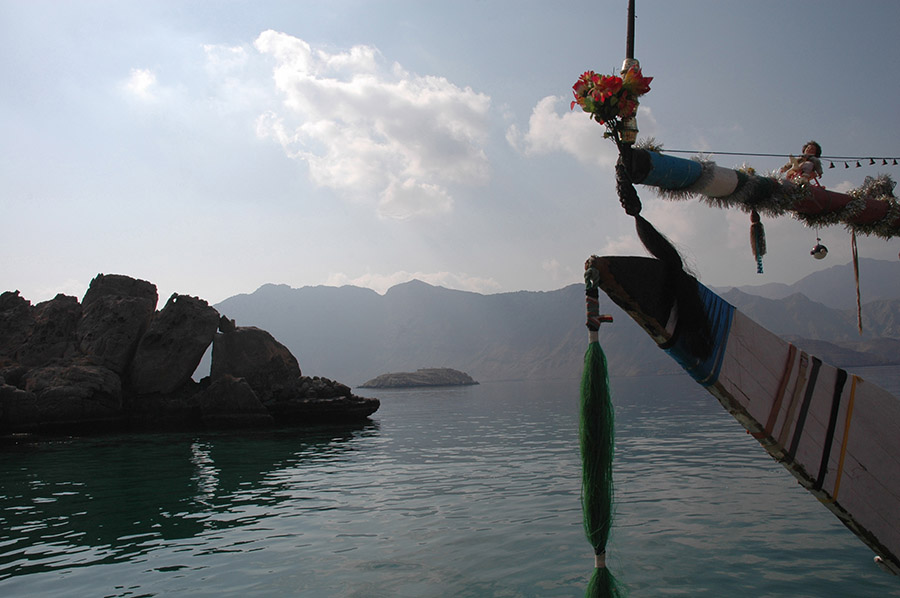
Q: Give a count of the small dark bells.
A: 6